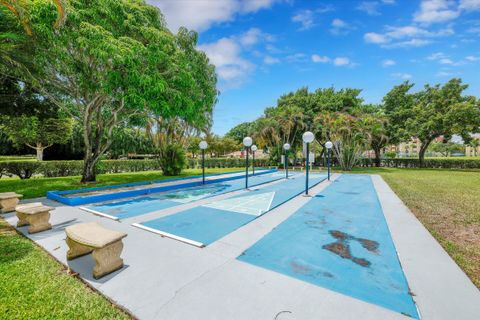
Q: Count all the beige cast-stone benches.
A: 3